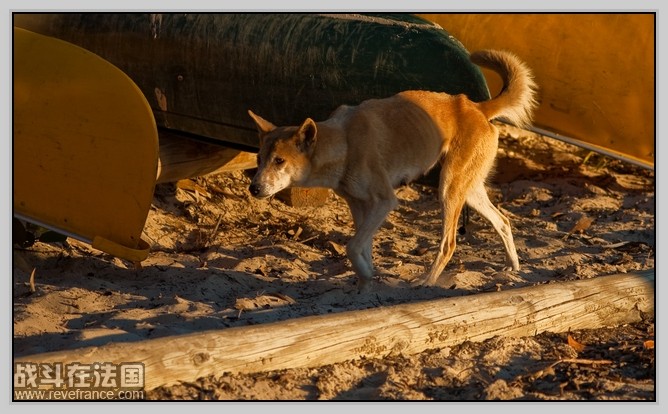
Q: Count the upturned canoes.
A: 3